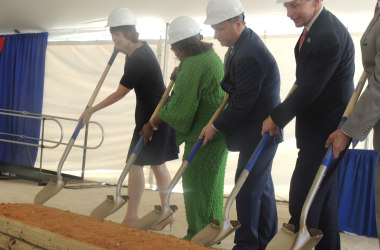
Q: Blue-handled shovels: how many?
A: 5